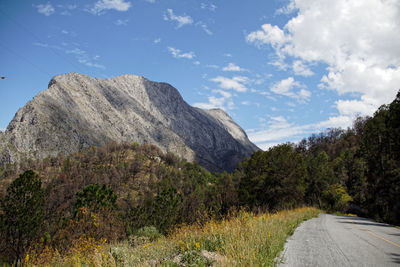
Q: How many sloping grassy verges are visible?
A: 1